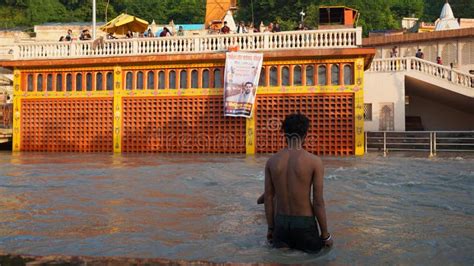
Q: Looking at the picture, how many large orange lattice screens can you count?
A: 3